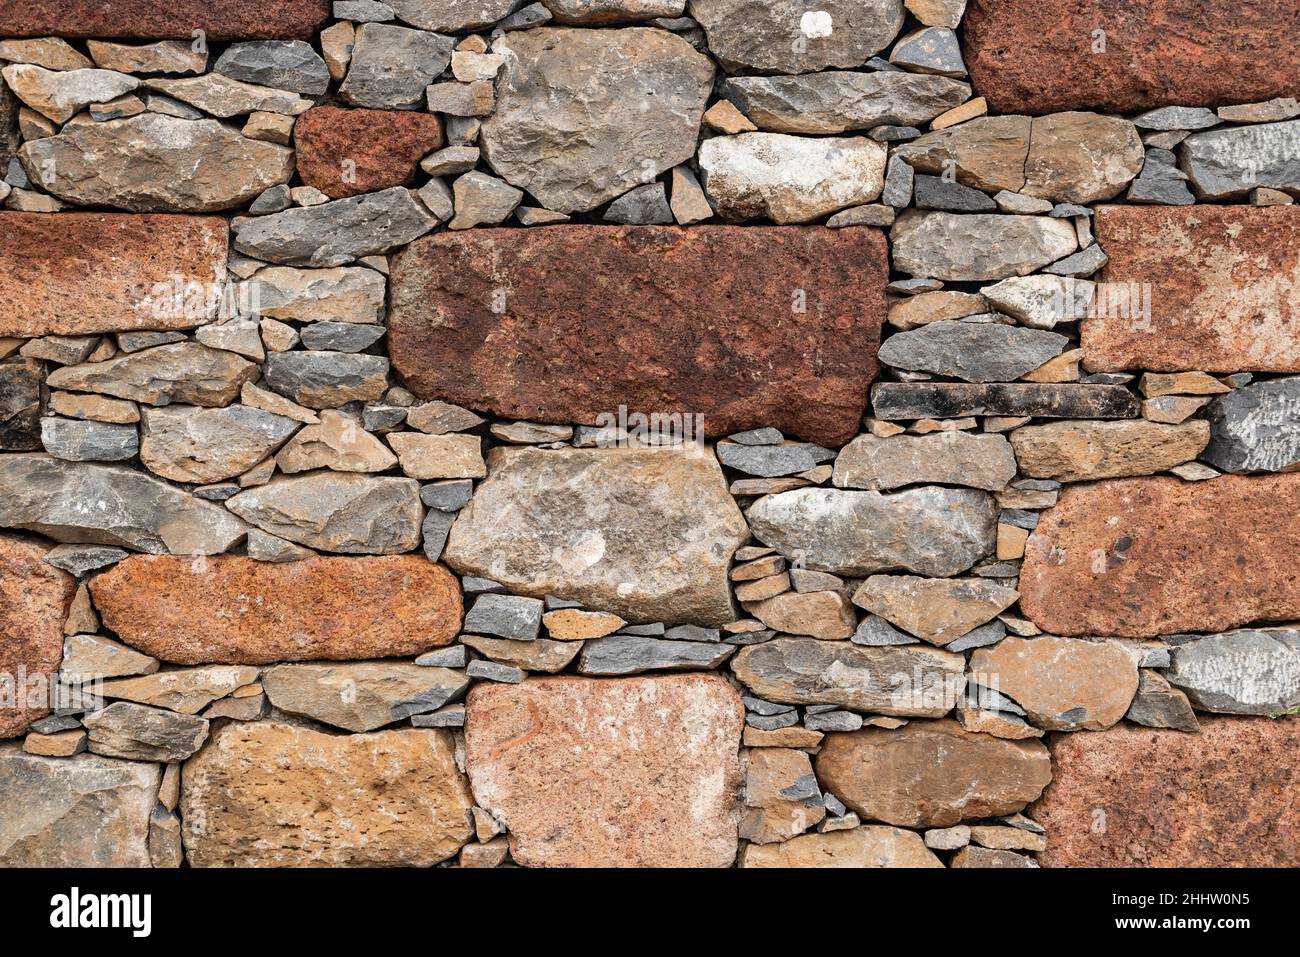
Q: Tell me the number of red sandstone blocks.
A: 11